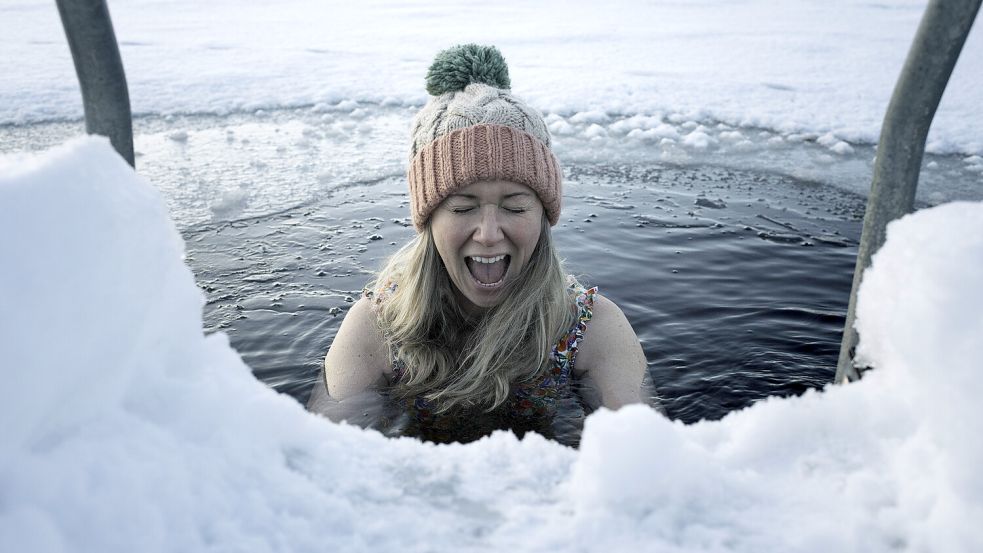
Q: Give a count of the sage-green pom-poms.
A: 1